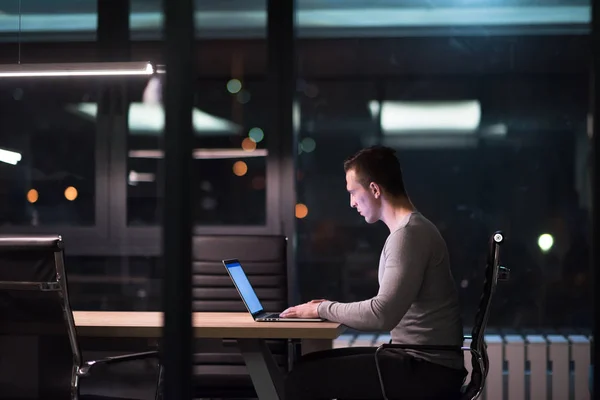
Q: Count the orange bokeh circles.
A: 5